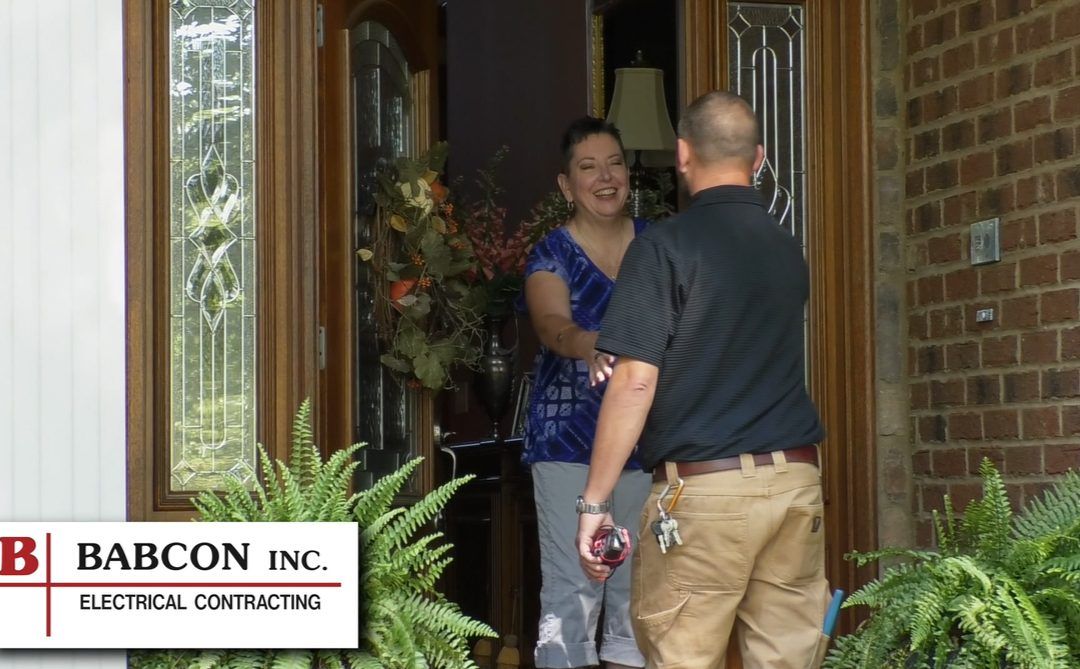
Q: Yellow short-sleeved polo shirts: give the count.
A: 0